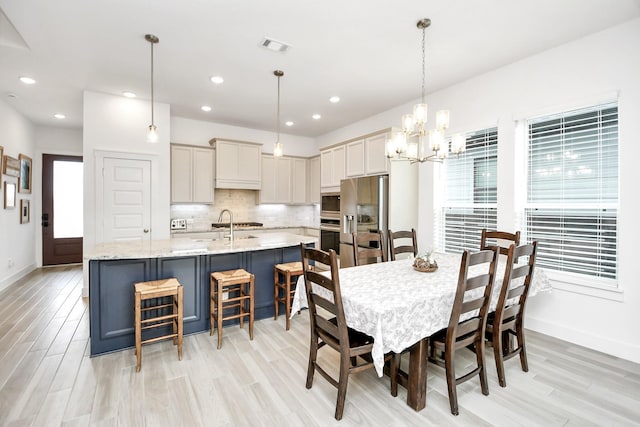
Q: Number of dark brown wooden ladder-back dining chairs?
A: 6